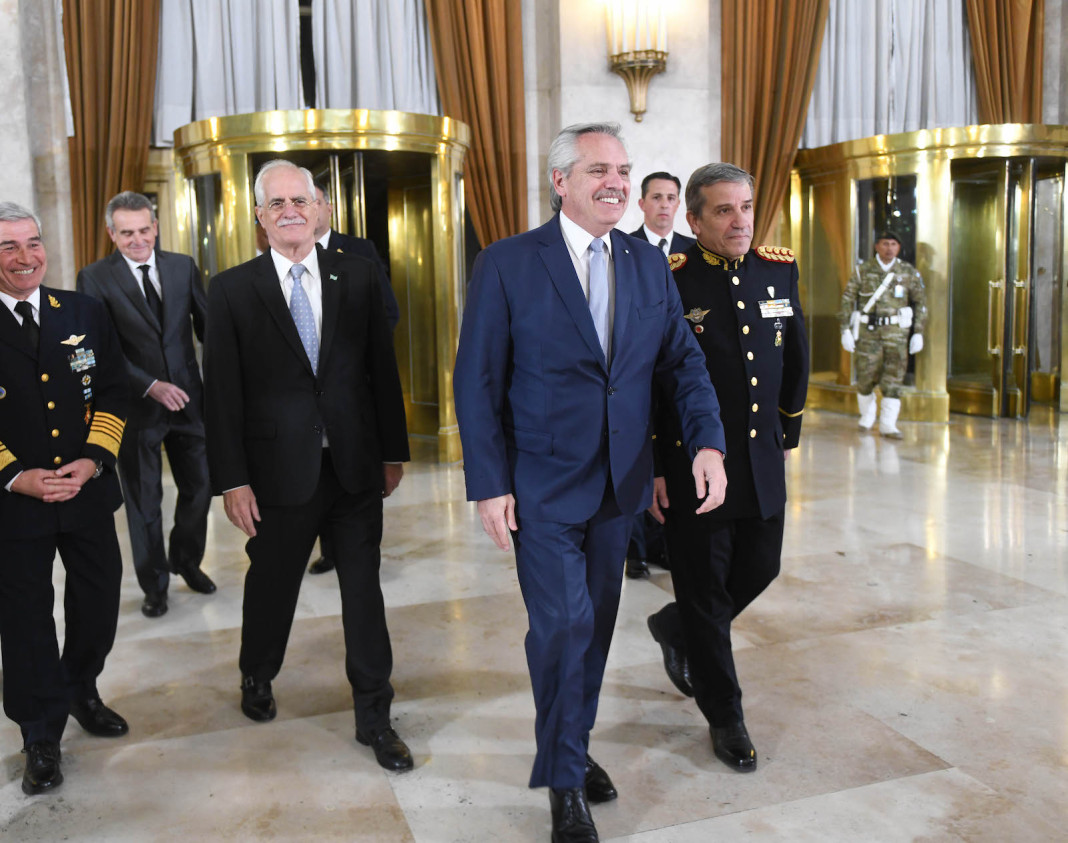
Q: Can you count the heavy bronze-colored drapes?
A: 4